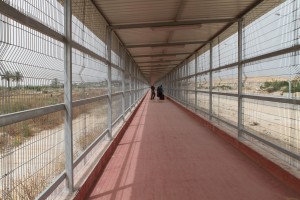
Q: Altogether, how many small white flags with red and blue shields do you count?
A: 0